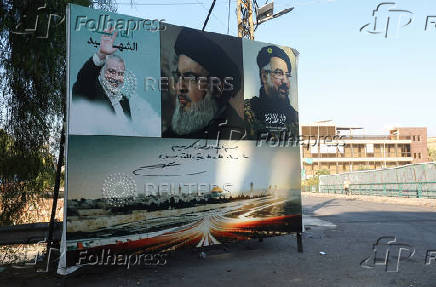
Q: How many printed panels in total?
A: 4